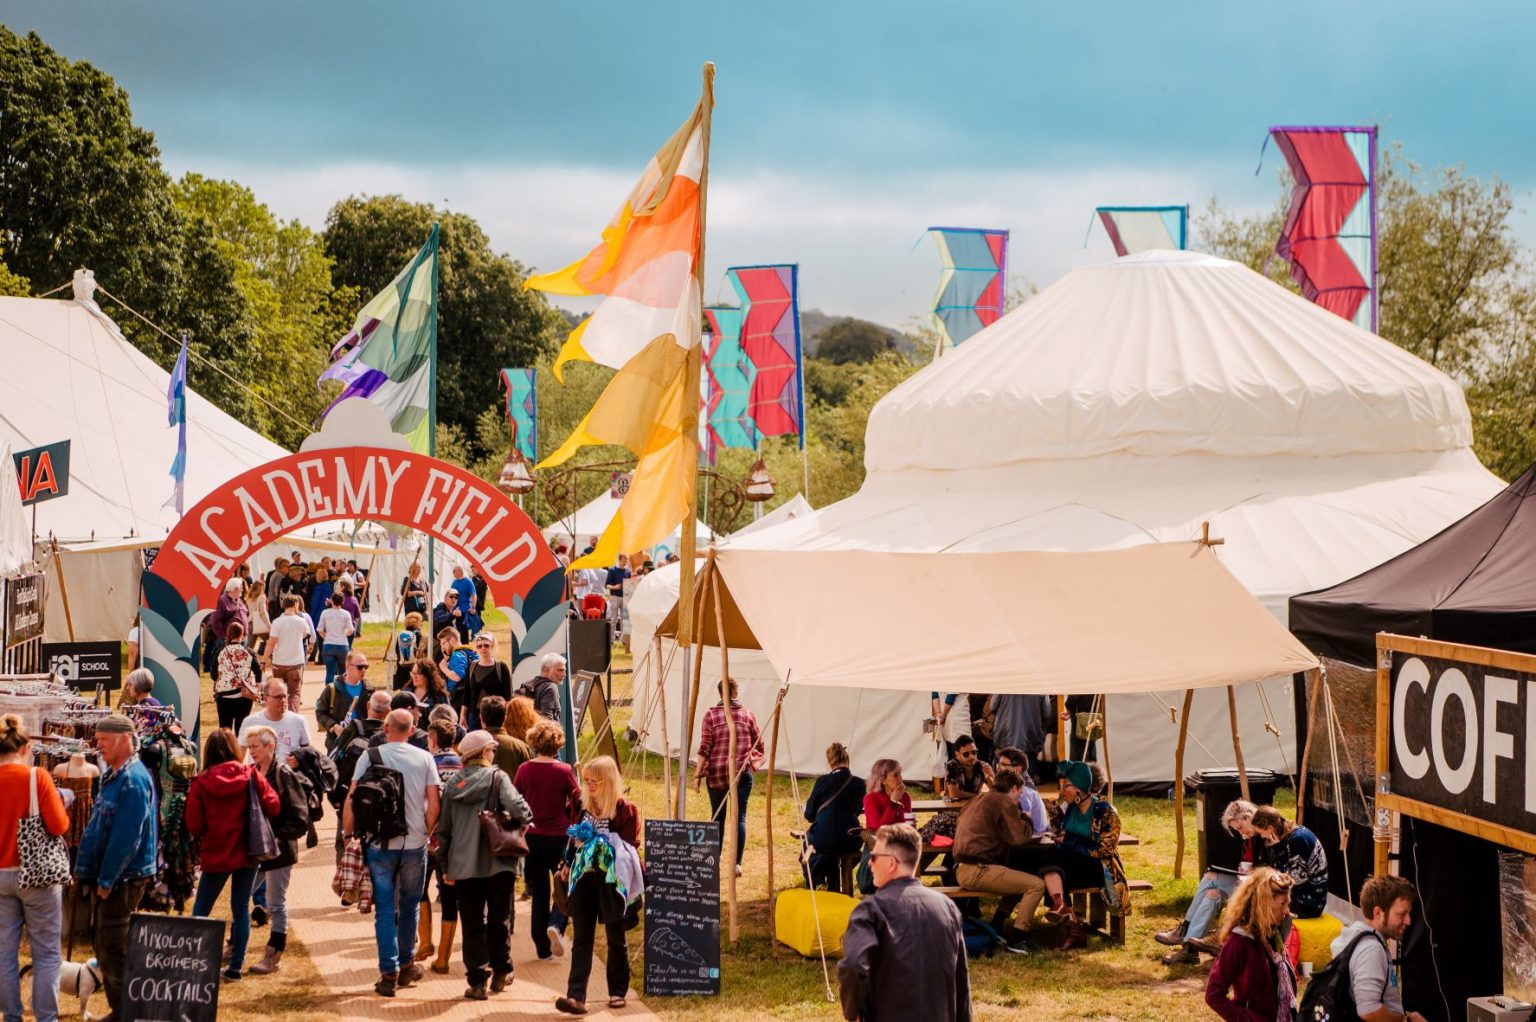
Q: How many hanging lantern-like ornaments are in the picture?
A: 2